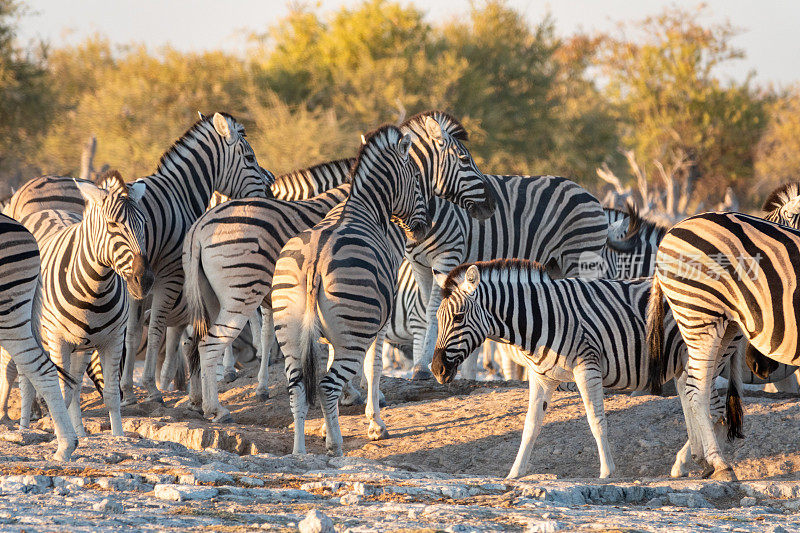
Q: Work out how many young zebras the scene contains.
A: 1